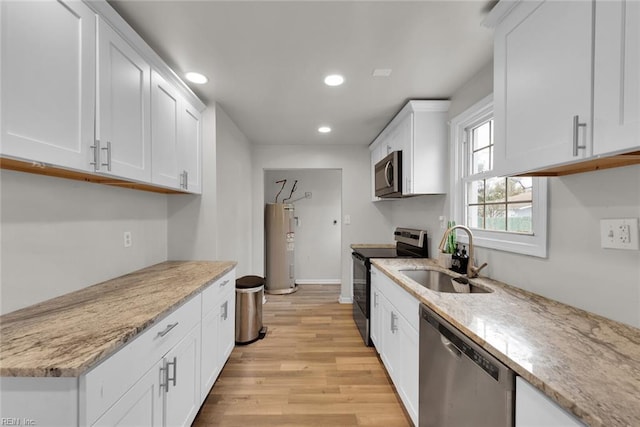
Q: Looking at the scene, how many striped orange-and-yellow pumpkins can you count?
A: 0